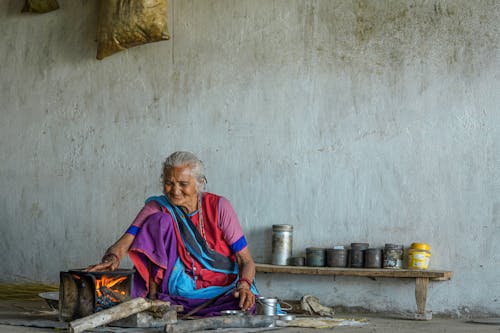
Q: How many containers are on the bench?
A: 8